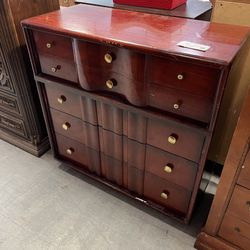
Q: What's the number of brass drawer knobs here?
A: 12